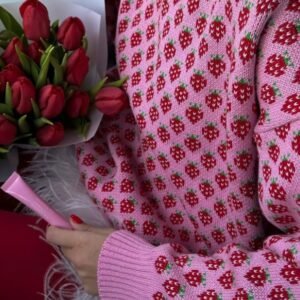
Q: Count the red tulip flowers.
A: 12